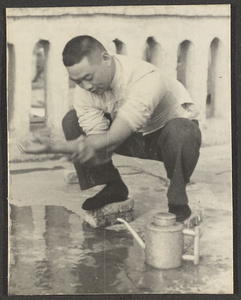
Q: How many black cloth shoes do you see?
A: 2